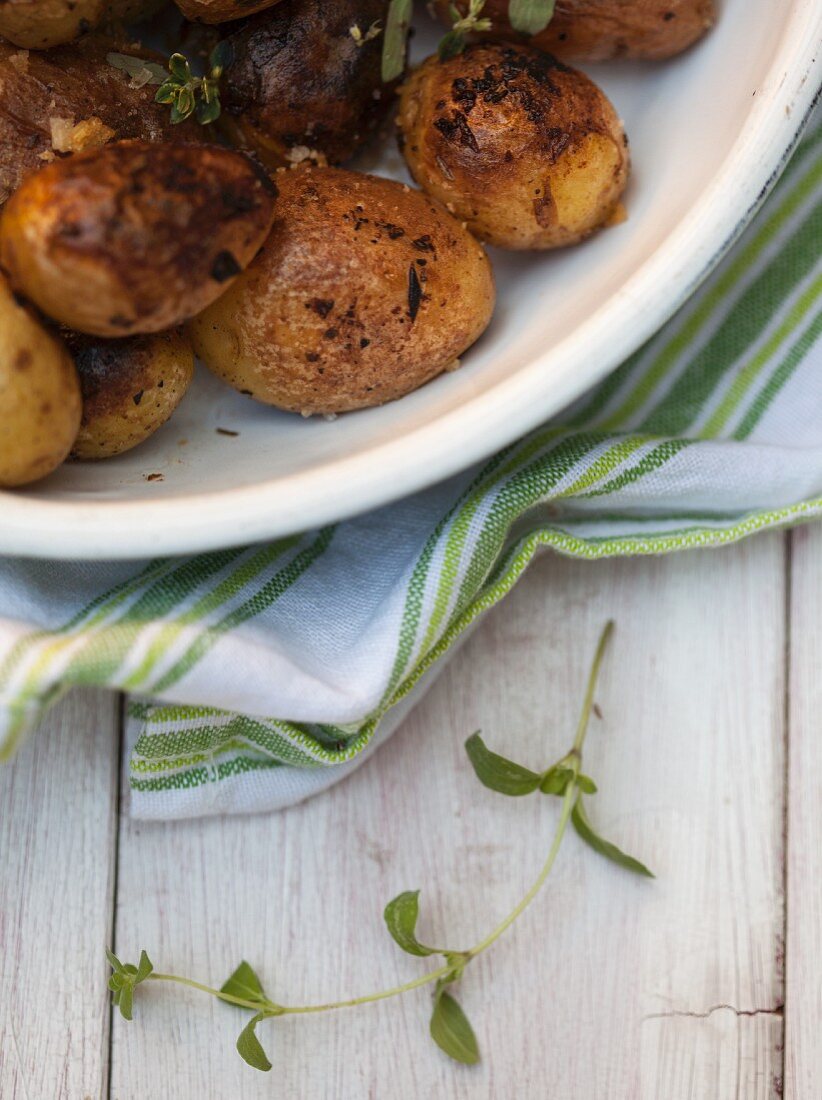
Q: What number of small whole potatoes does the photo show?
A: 10